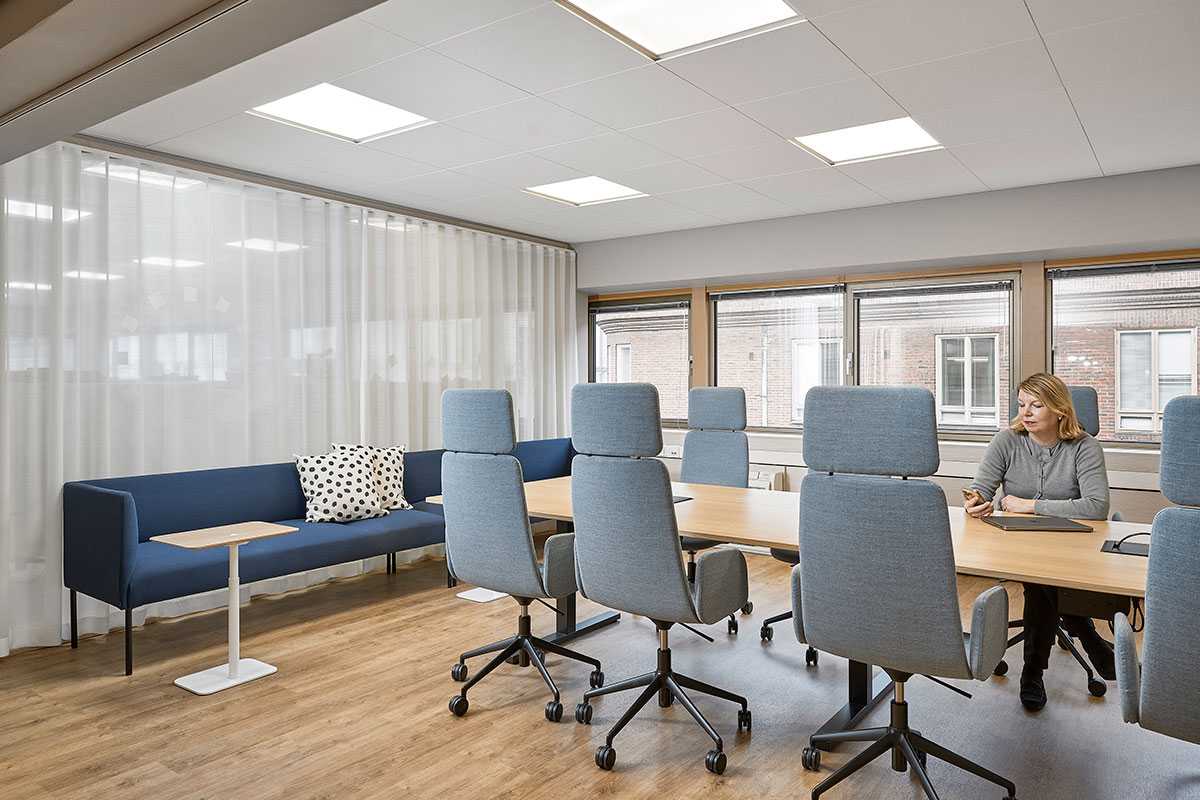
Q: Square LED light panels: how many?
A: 4